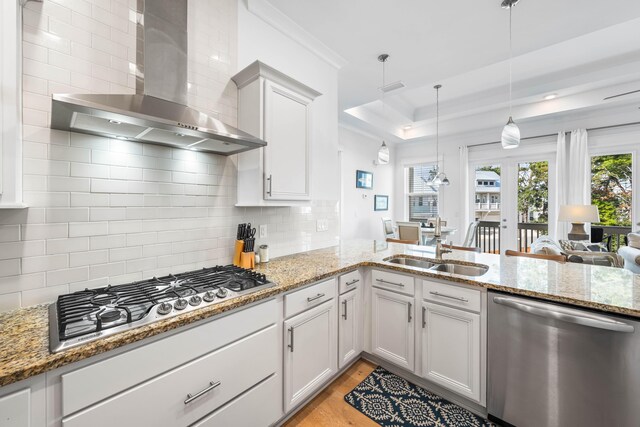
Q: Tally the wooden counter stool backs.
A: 3